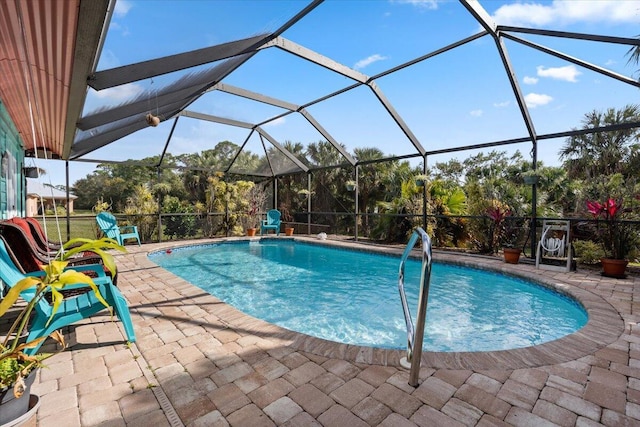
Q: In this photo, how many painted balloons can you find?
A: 0